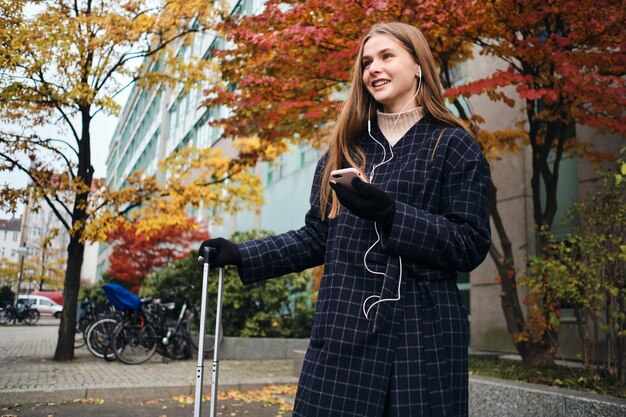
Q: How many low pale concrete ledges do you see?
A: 2